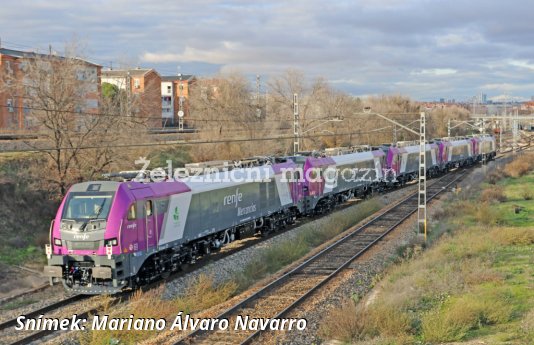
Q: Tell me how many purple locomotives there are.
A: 5